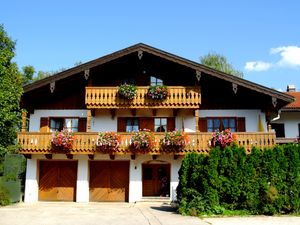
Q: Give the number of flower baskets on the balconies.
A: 7